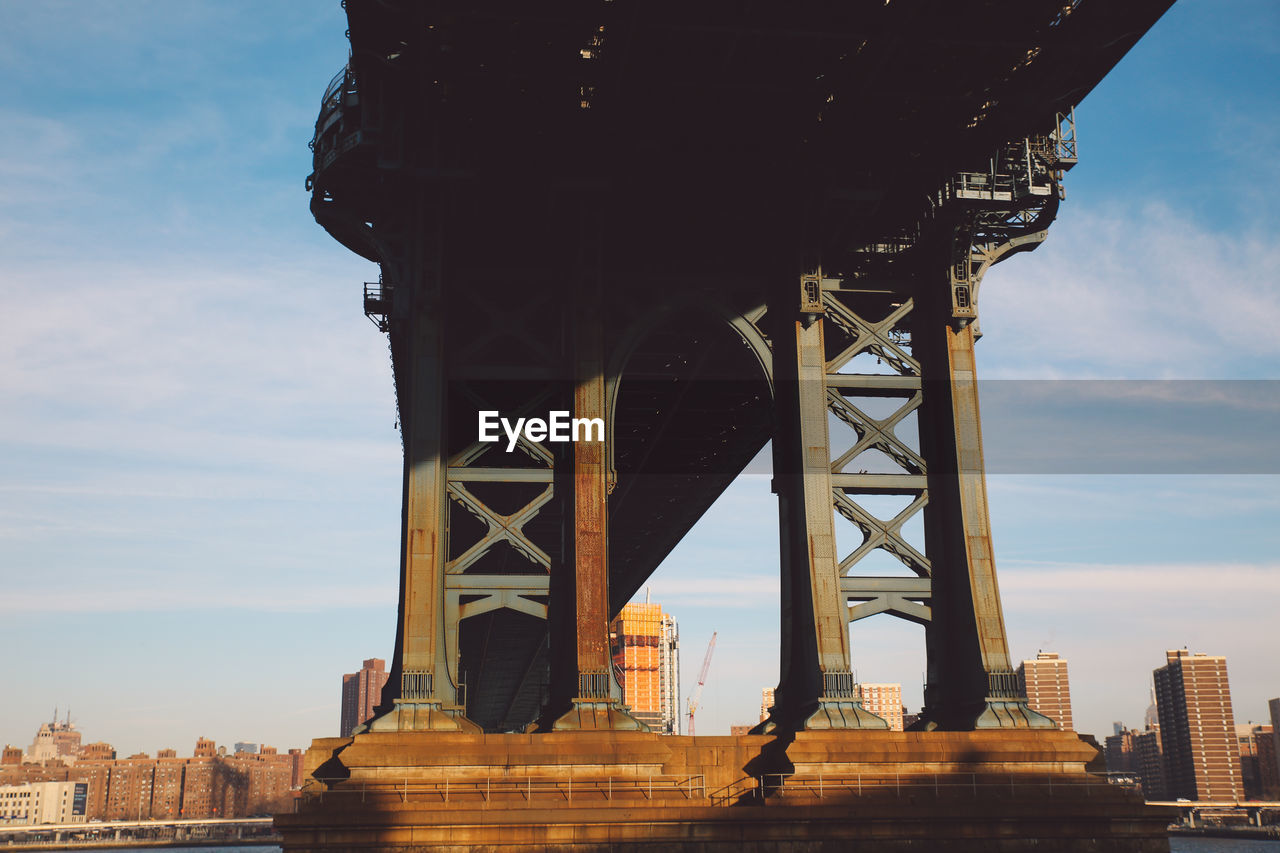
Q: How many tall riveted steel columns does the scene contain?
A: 4